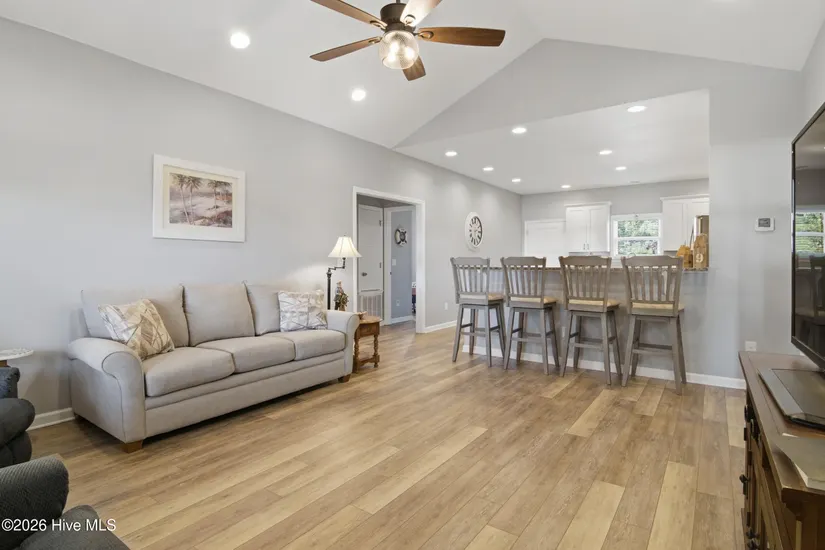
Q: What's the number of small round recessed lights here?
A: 10